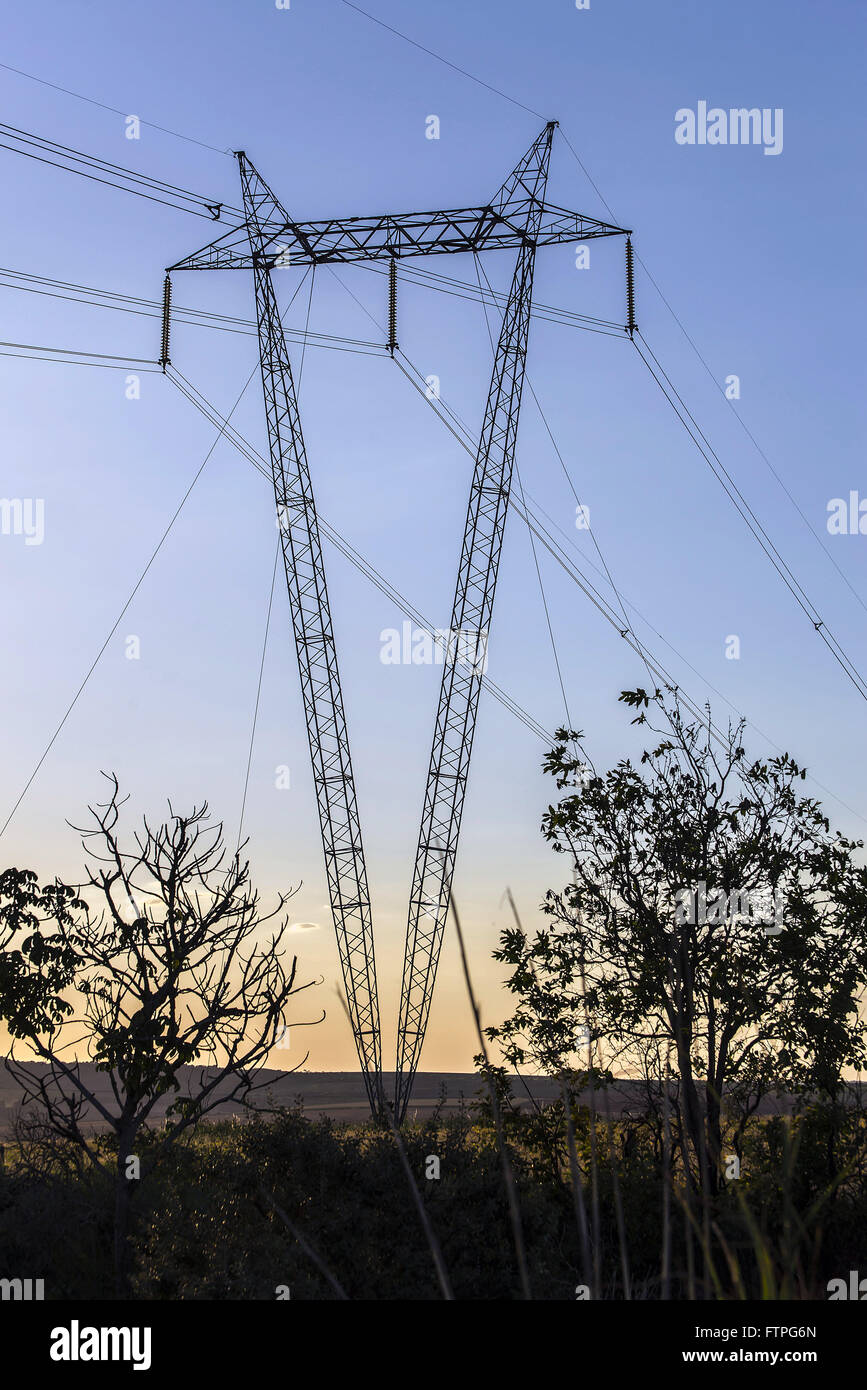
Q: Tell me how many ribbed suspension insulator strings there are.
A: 3